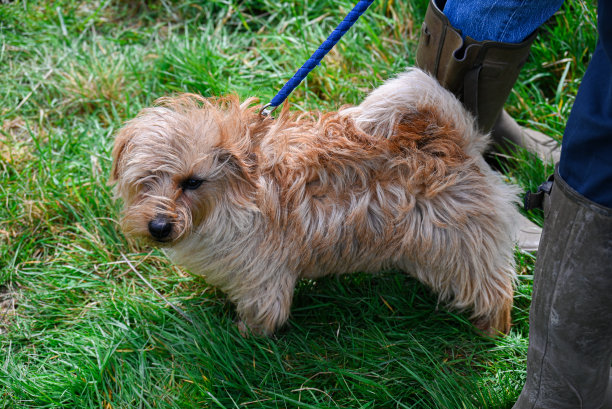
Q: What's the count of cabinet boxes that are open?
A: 0